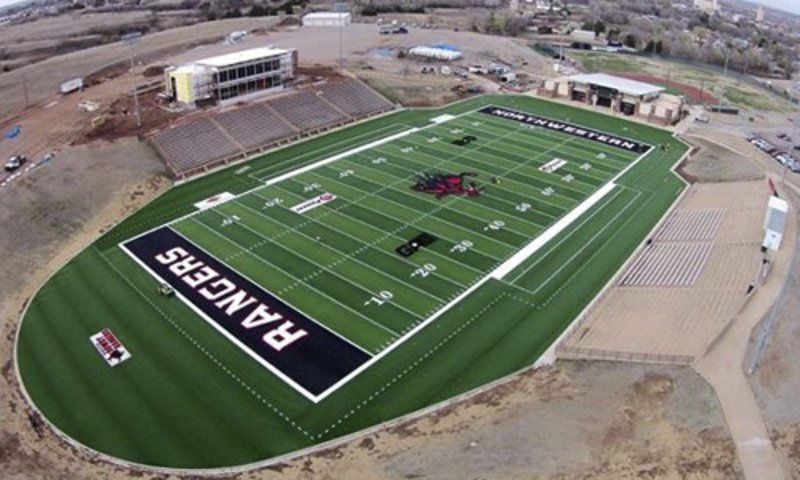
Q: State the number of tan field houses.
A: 1